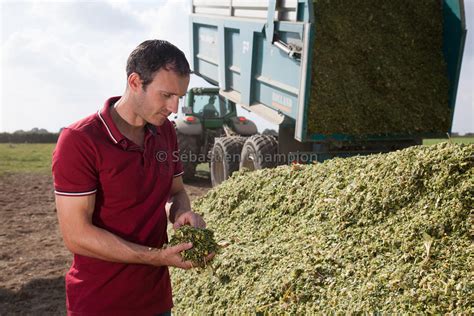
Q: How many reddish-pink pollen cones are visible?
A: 0